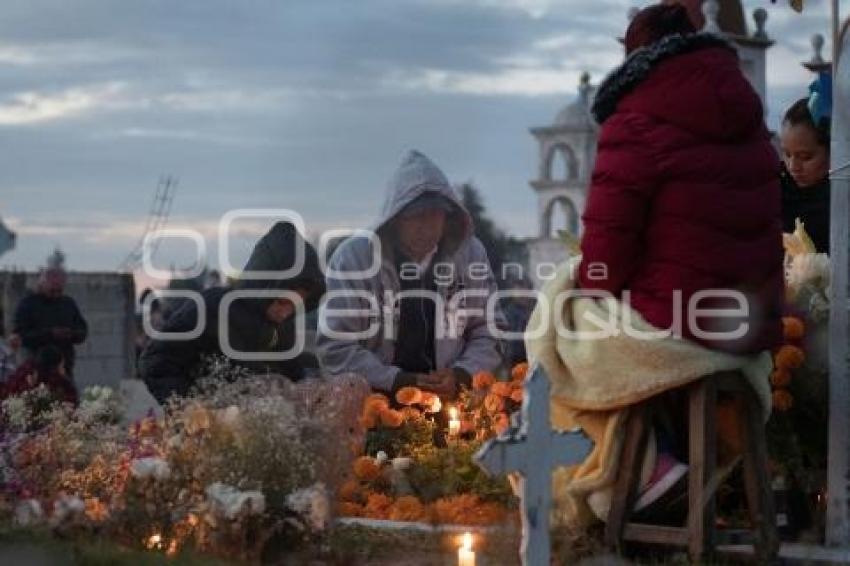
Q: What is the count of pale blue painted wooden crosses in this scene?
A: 1